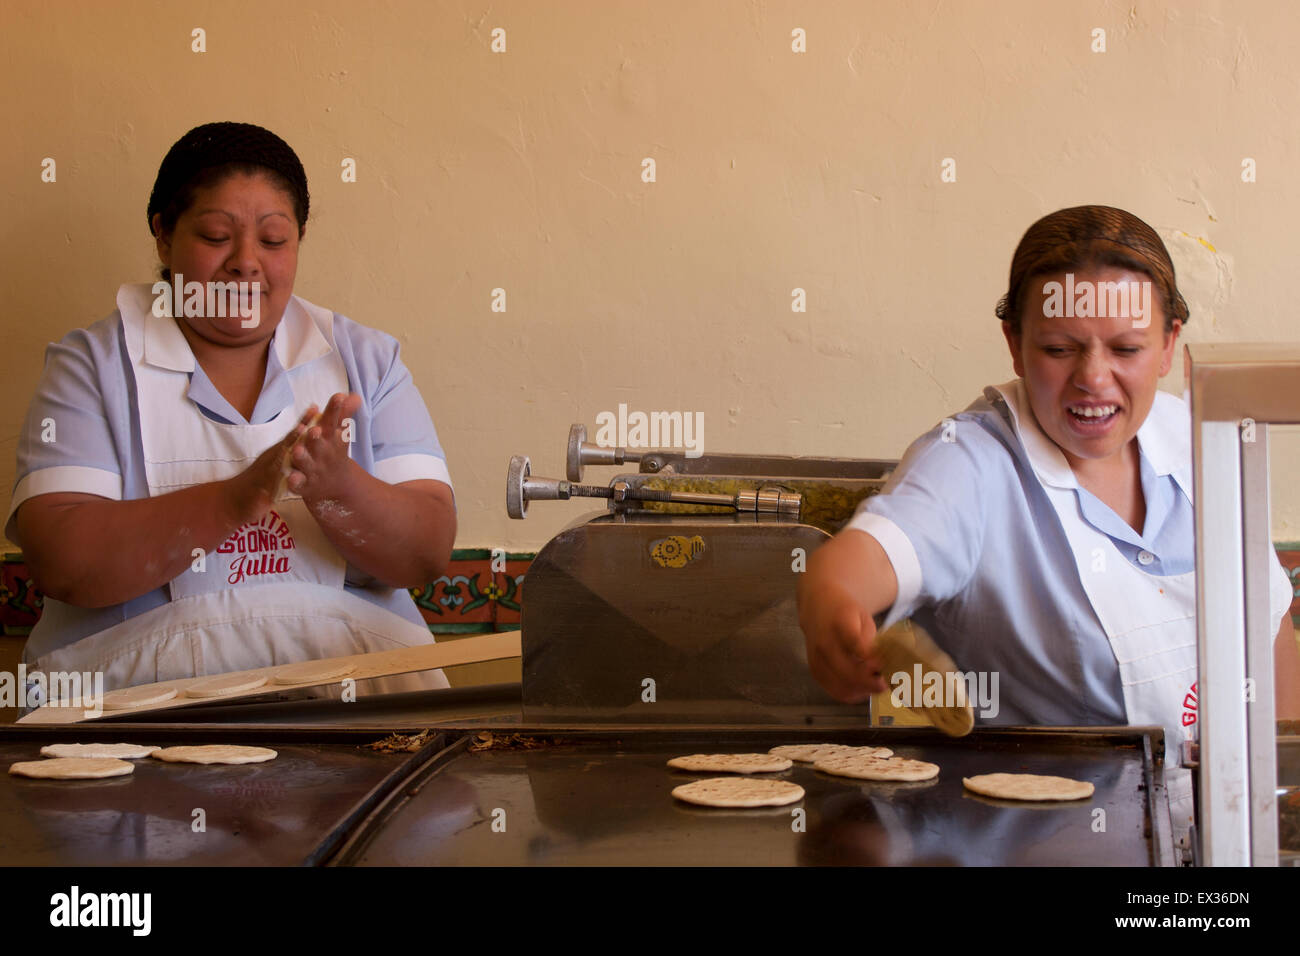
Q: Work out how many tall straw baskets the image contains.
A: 0